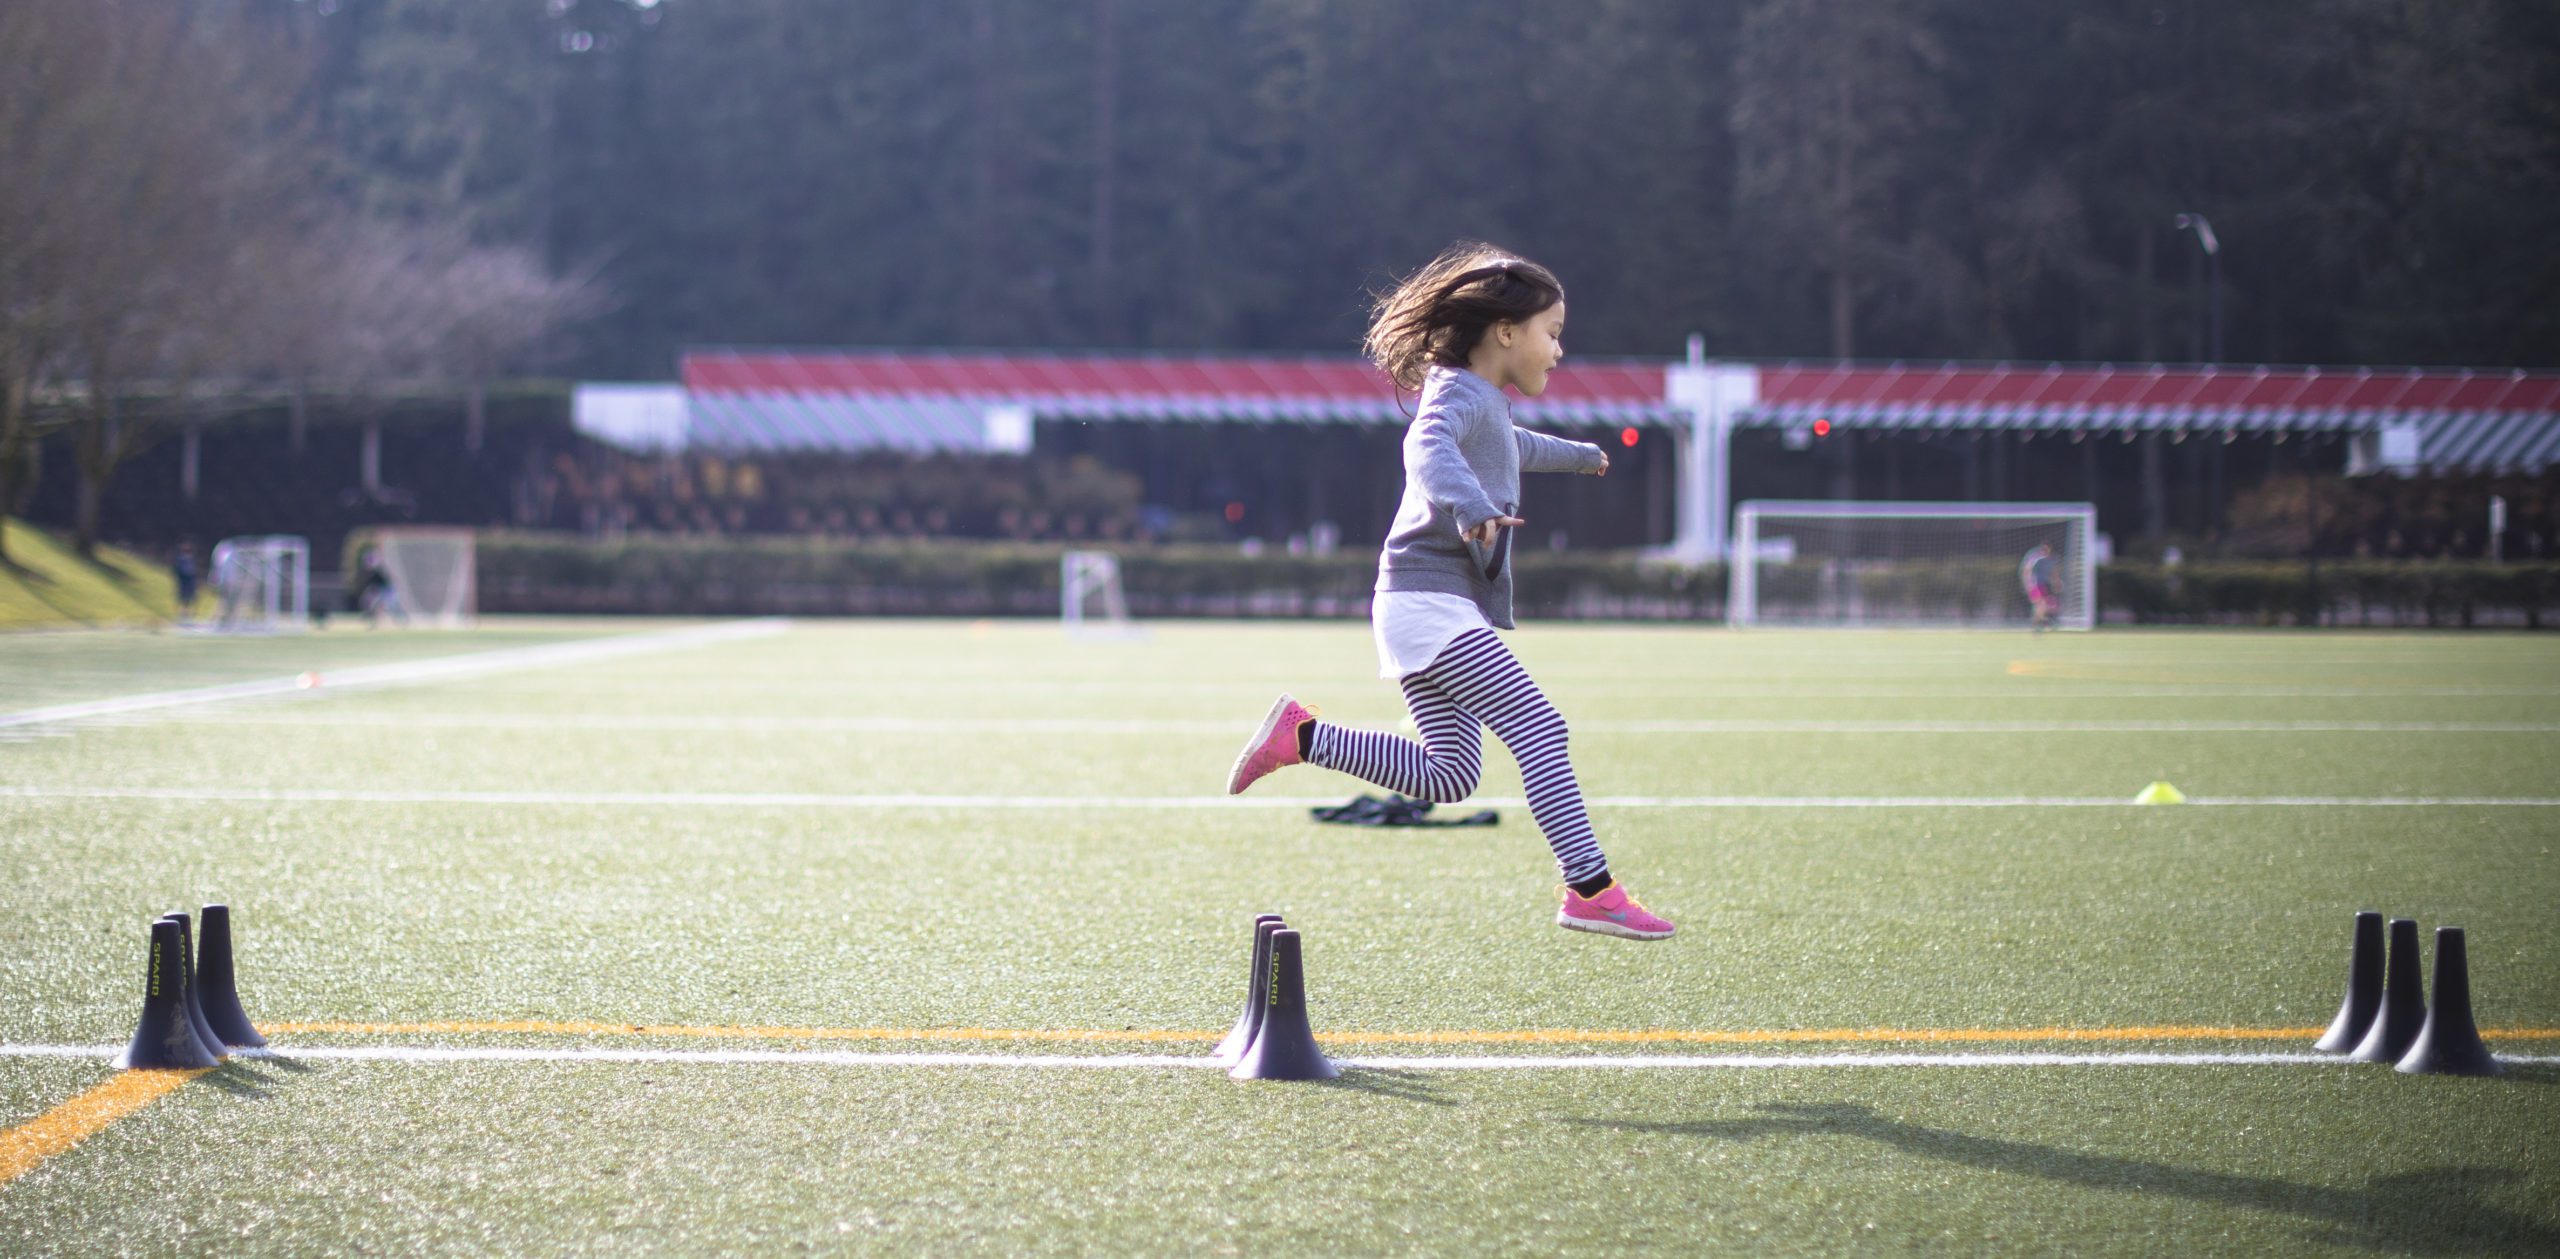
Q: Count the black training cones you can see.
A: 9